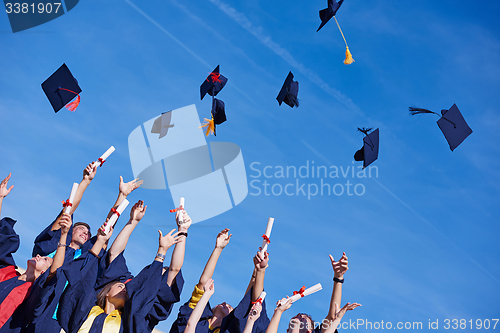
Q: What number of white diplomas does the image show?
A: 7